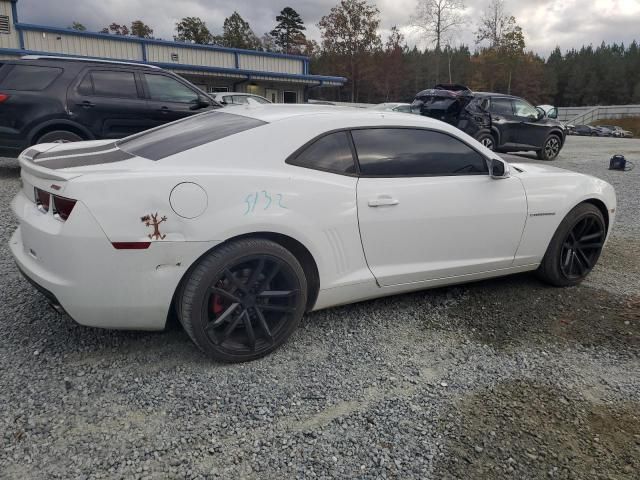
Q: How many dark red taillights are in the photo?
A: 2